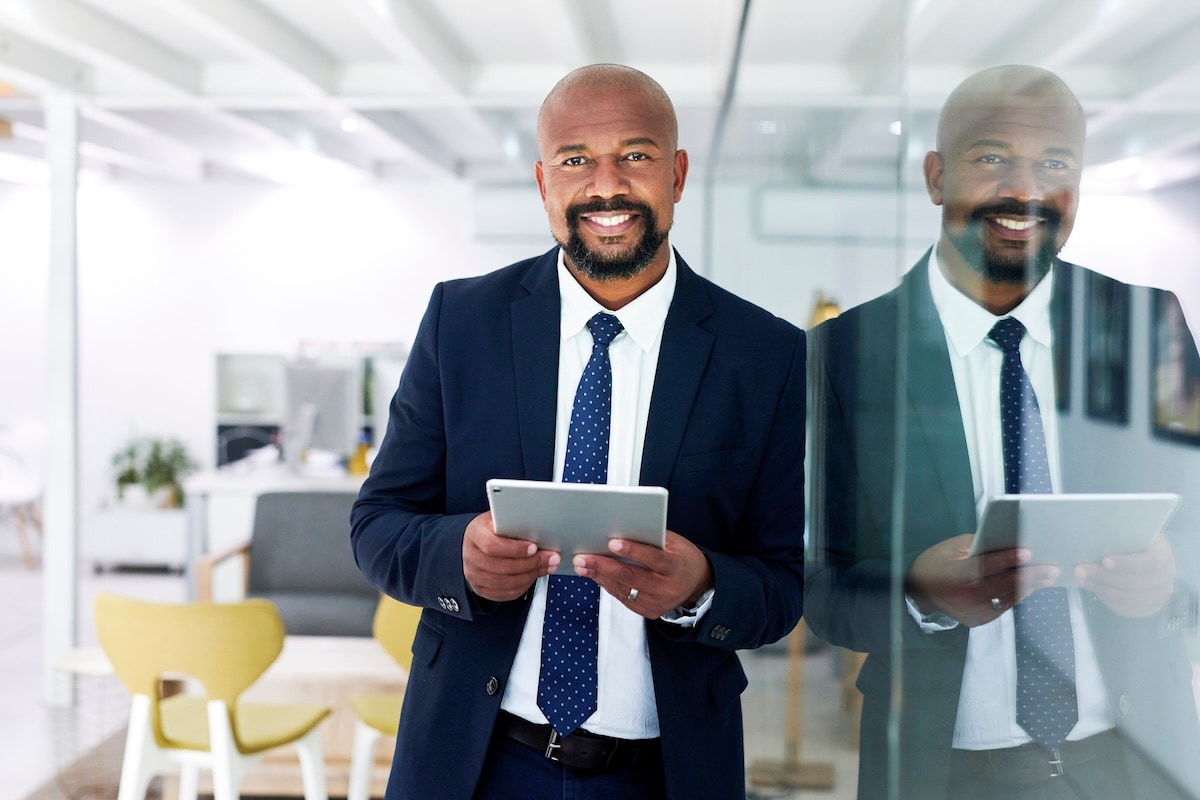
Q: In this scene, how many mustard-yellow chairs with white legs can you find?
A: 2